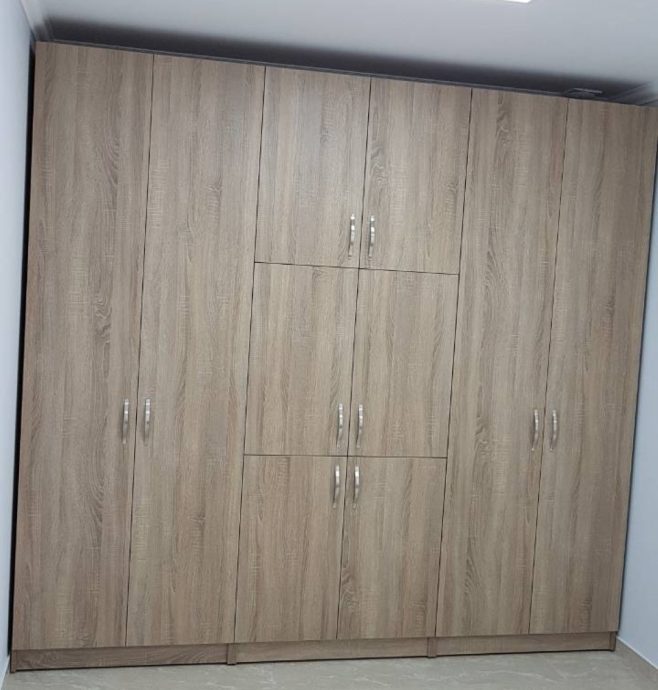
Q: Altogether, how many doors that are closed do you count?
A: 10